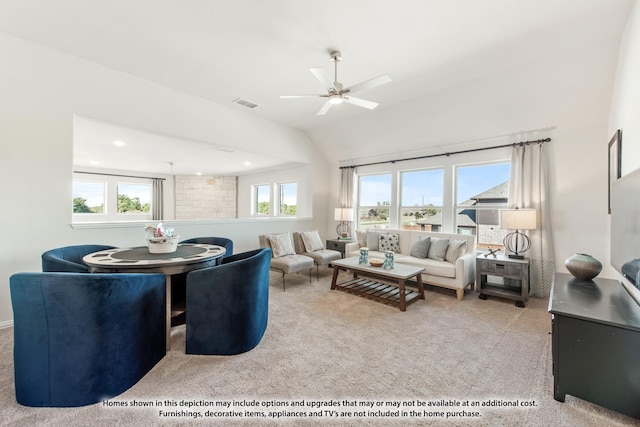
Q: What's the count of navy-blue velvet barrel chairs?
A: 4